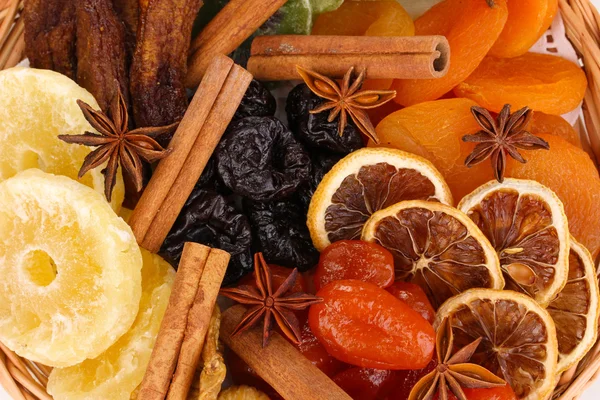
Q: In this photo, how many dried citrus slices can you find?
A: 5